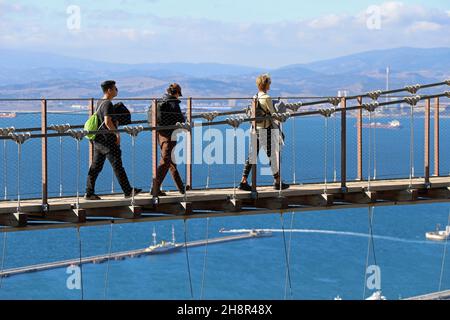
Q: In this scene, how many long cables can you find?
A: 2